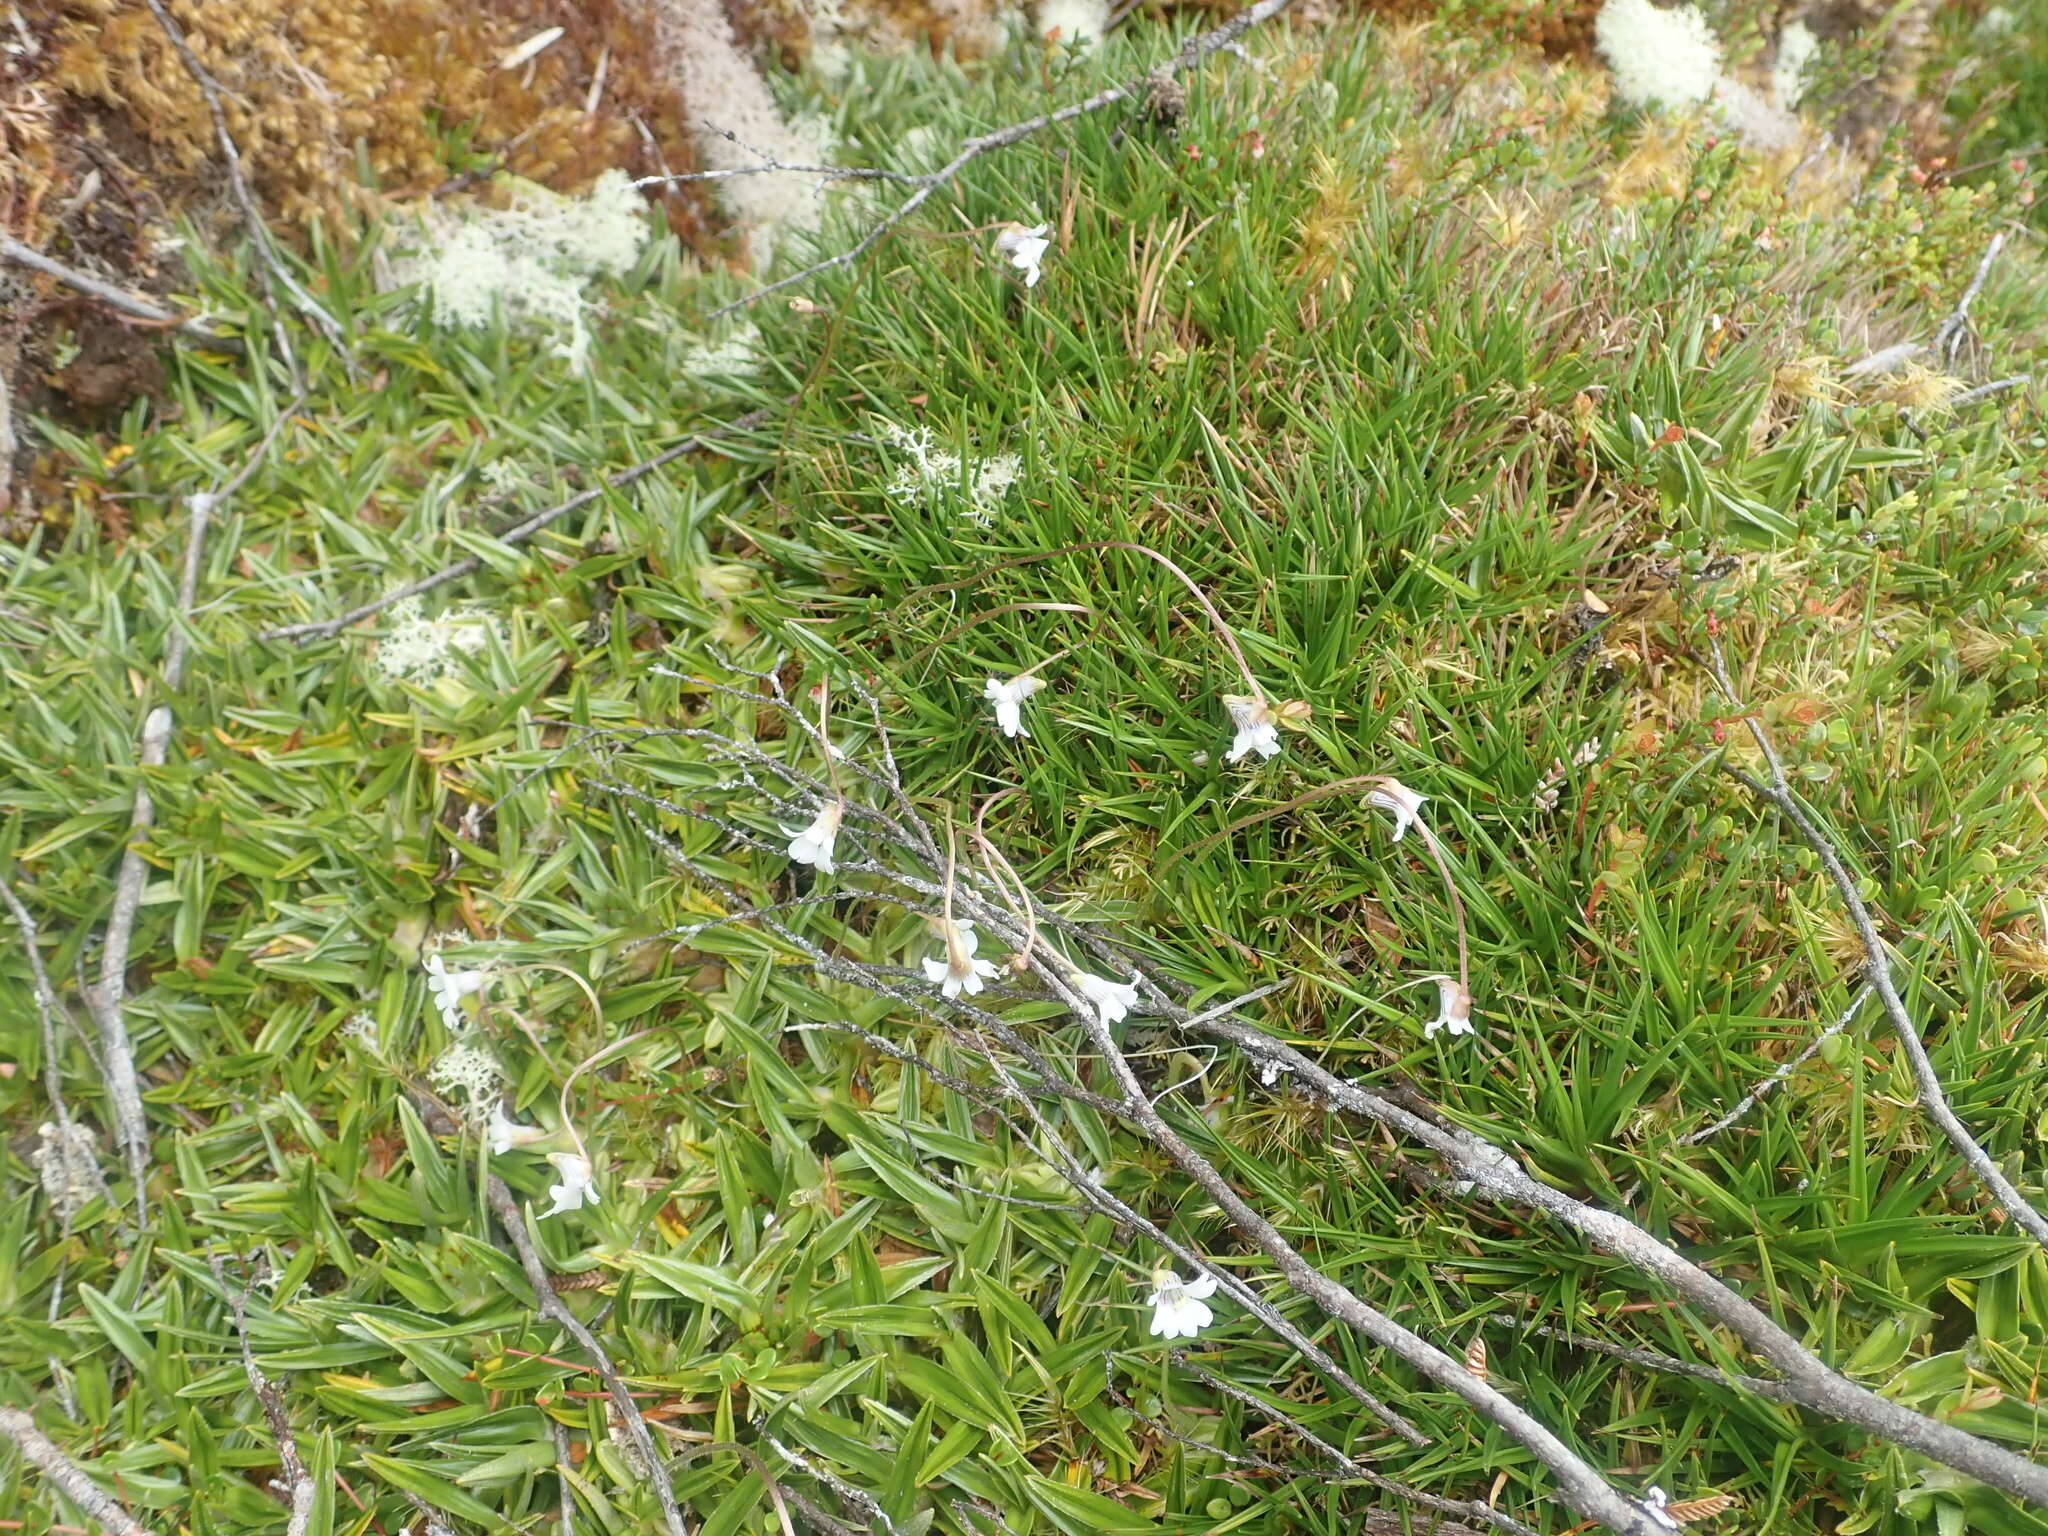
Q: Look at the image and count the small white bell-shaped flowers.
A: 12